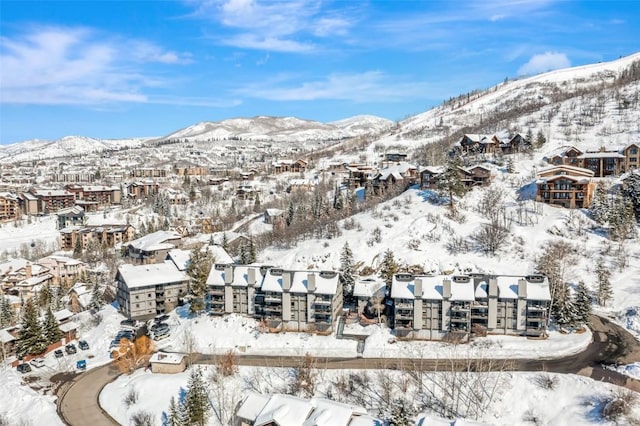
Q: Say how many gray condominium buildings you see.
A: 3